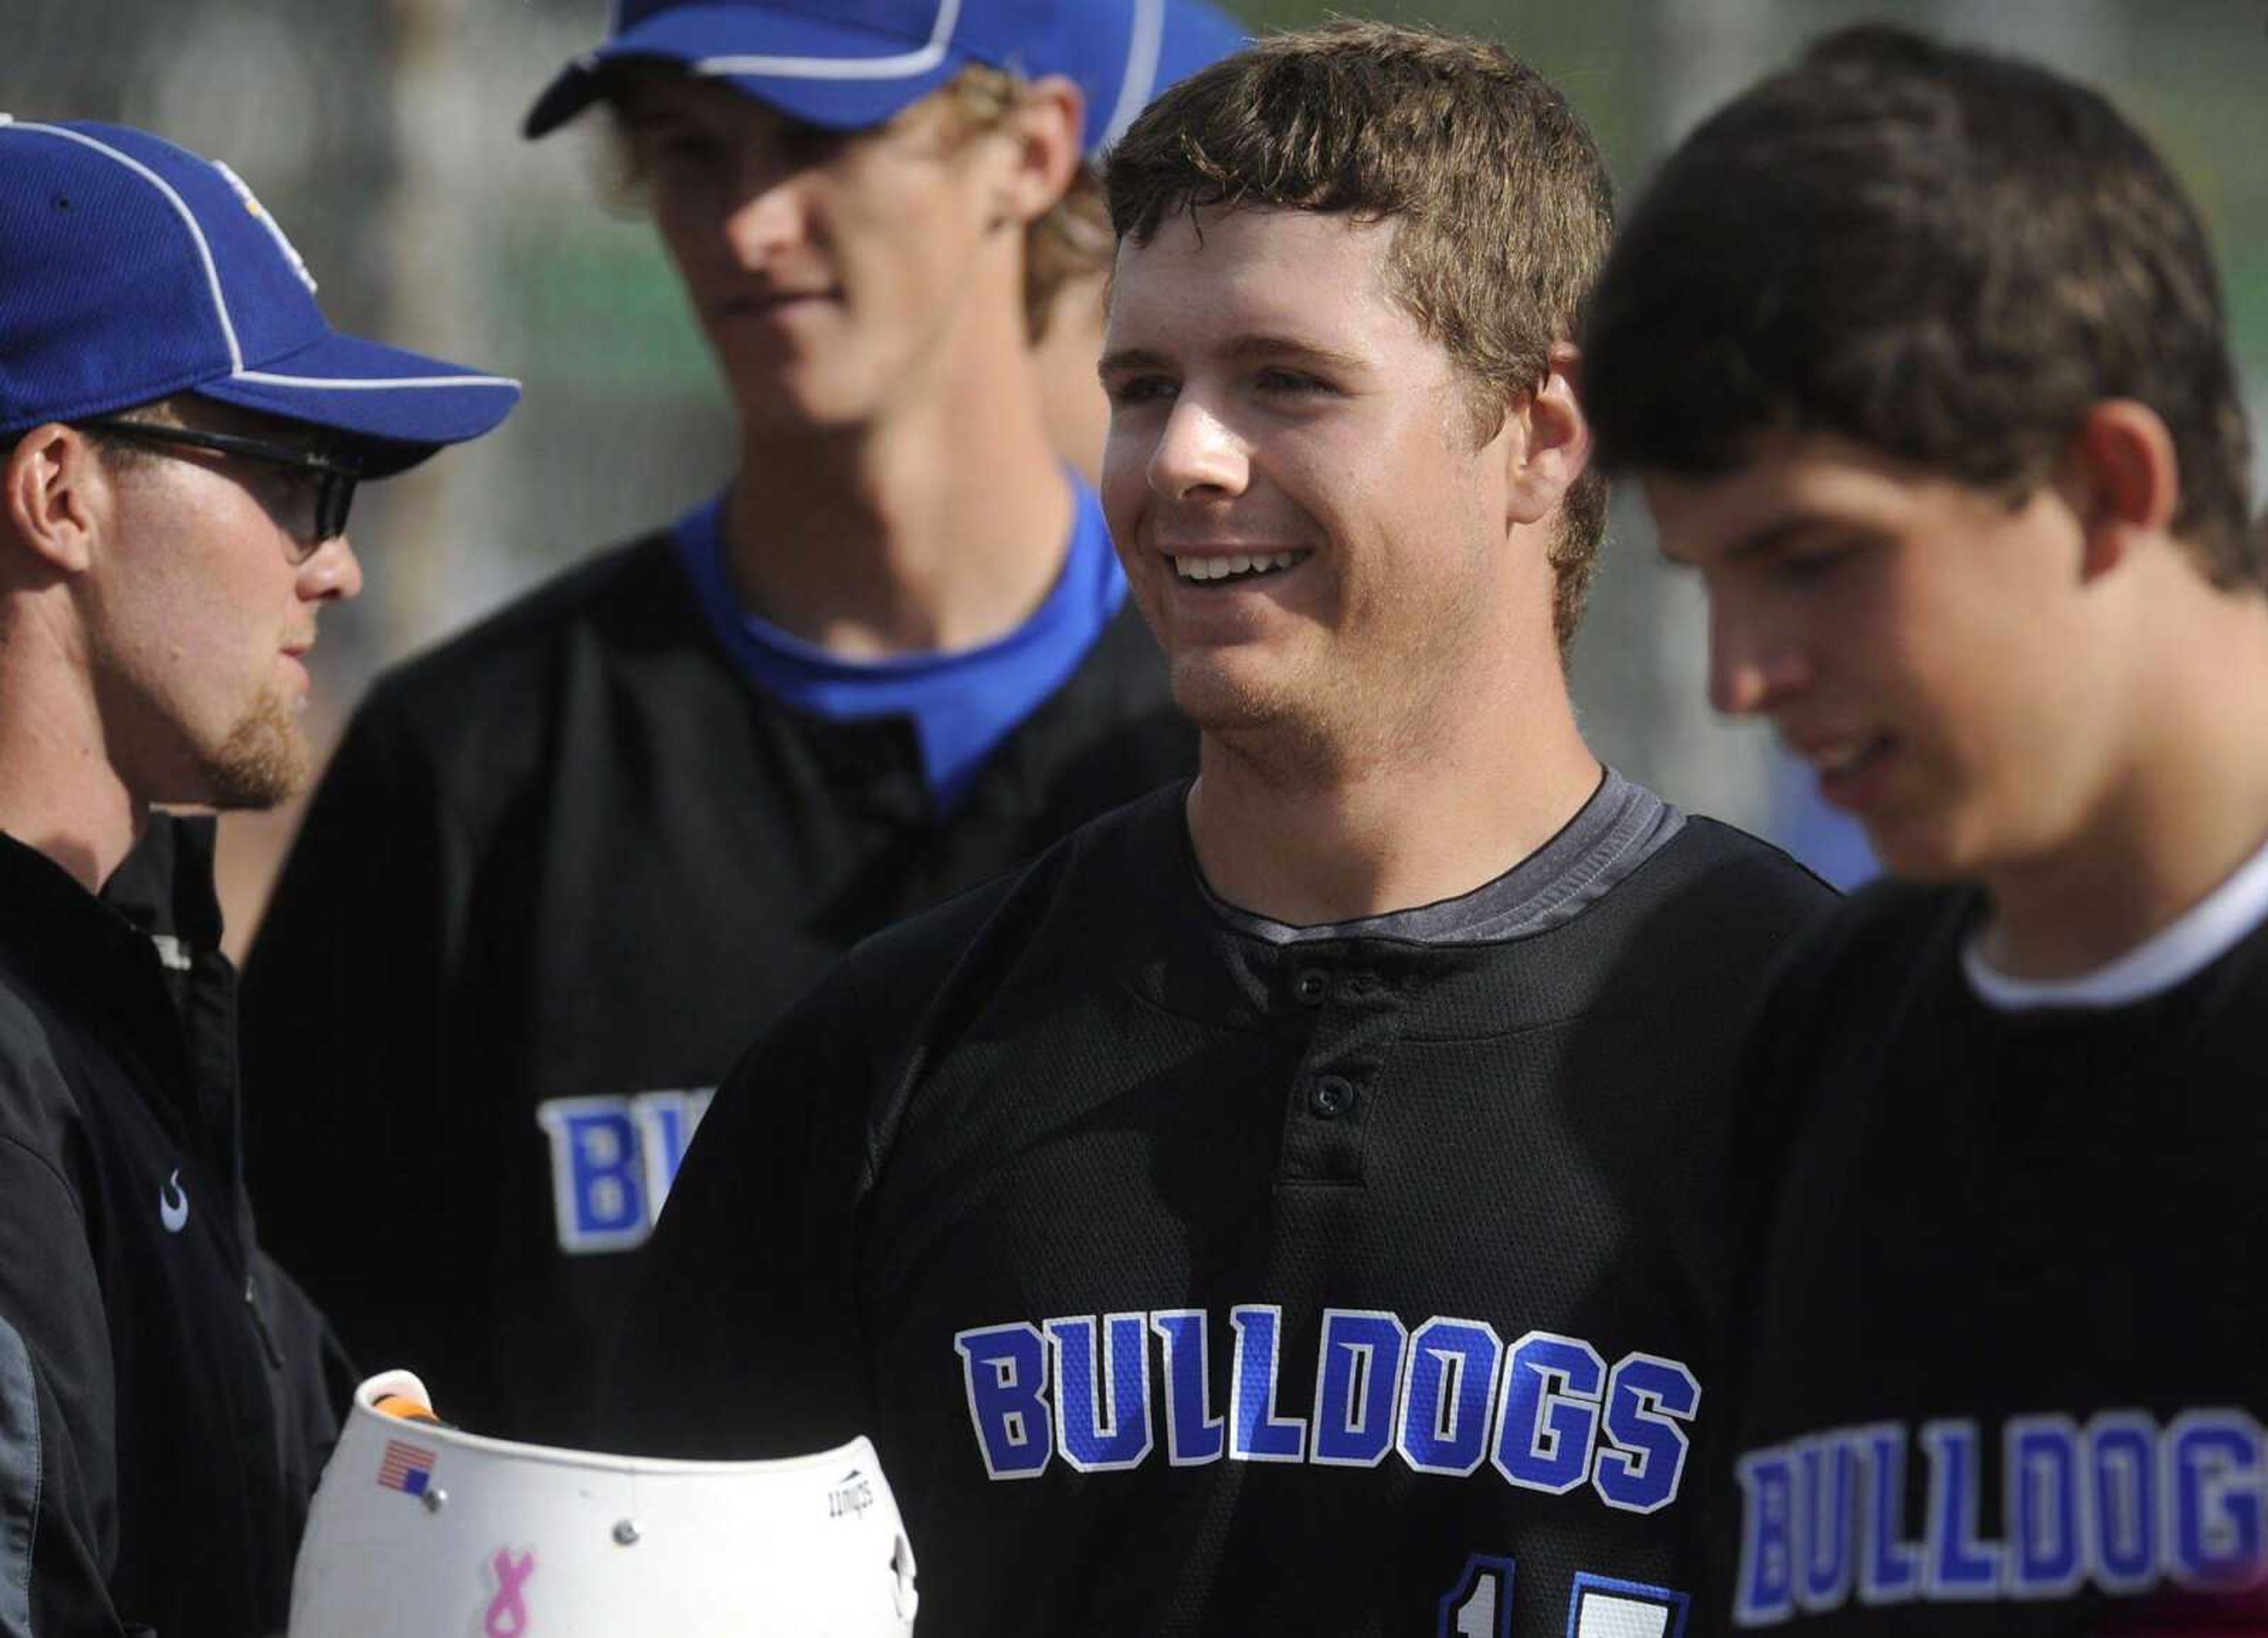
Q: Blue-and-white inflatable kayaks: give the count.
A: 0